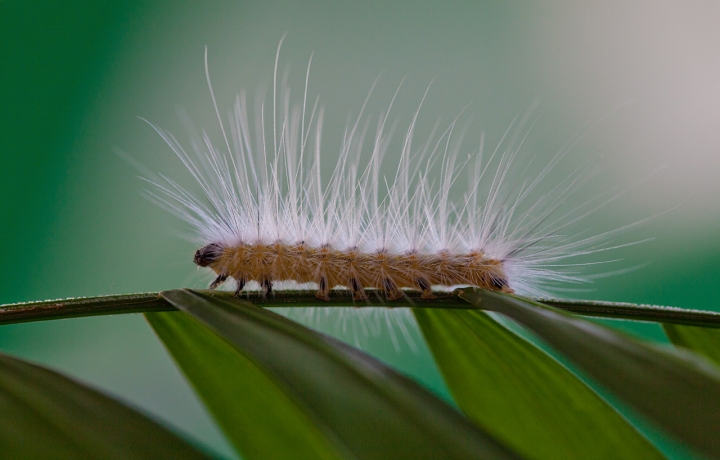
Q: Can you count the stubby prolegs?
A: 5